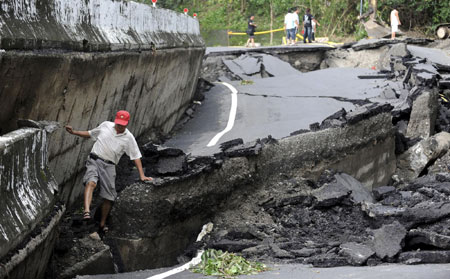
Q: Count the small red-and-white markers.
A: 3